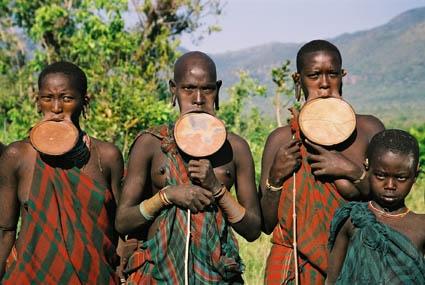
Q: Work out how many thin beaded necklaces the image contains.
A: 1